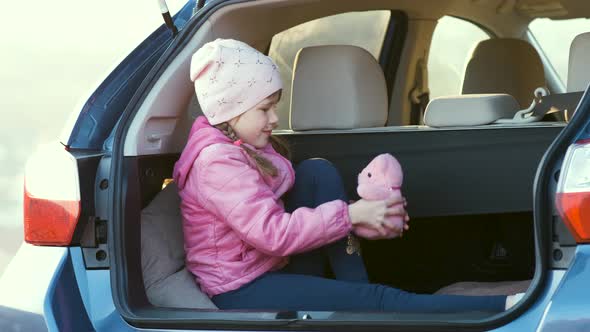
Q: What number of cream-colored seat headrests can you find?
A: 4